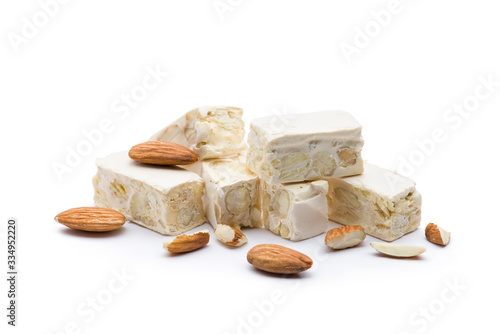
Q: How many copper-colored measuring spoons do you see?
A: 0